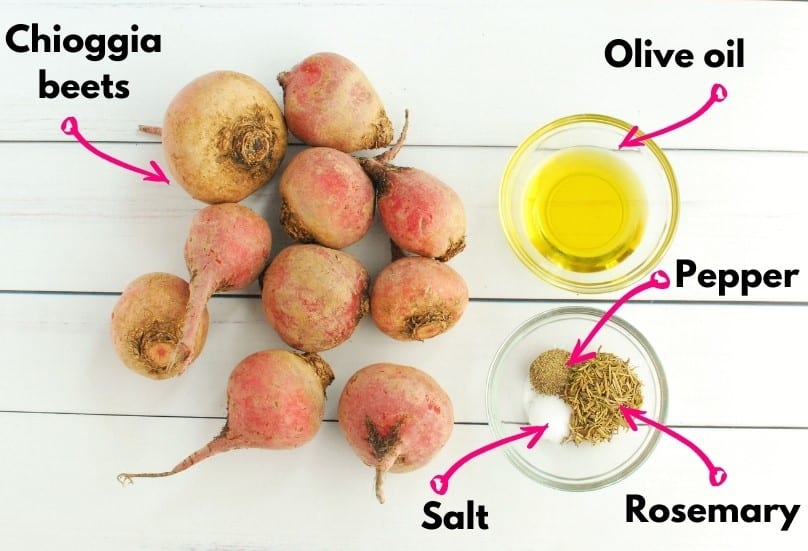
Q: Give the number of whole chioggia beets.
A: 10